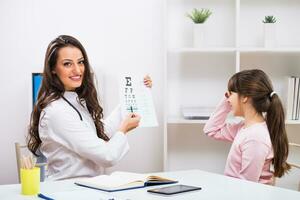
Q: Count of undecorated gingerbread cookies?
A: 0